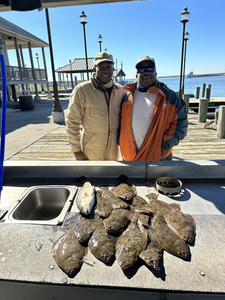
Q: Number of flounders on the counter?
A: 13